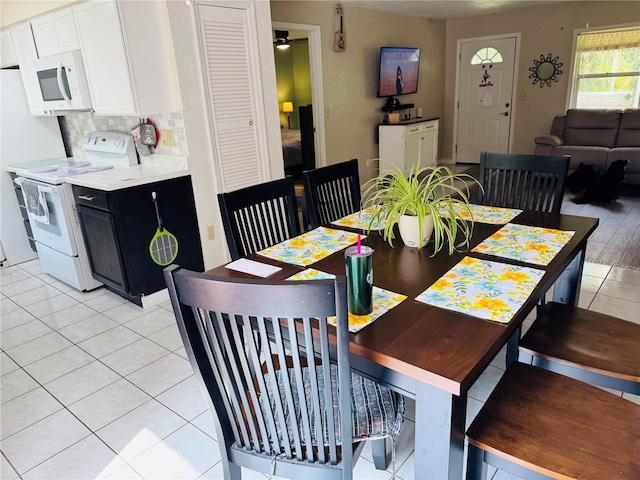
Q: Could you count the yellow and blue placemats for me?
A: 6